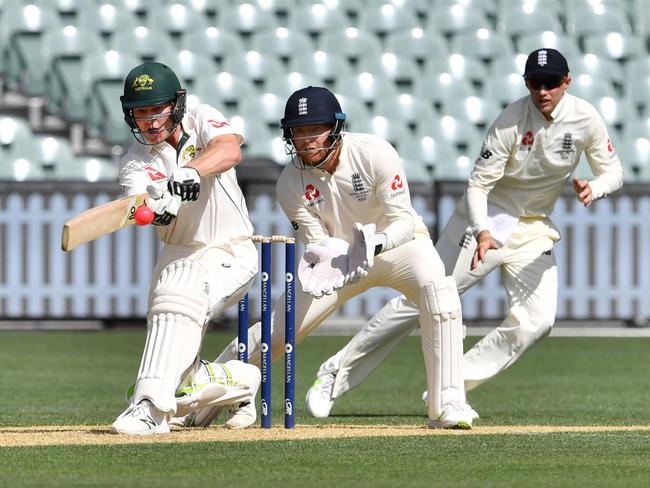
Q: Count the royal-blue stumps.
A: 3